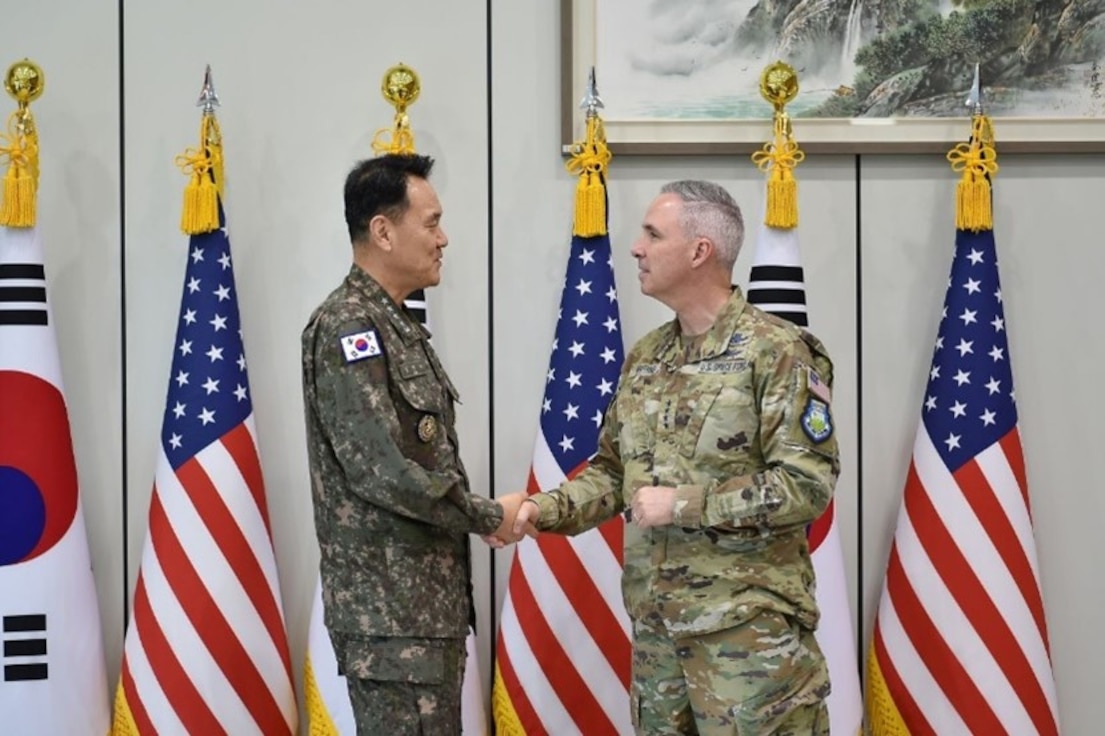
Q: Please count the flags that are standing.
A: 6